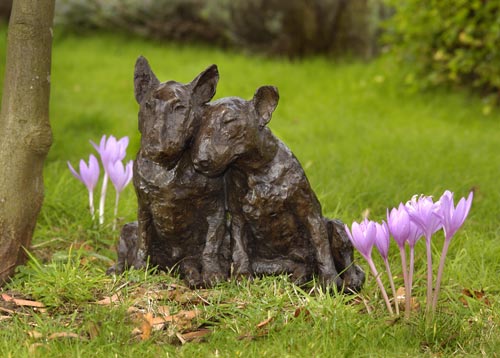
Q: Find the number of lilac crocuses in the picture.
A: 9